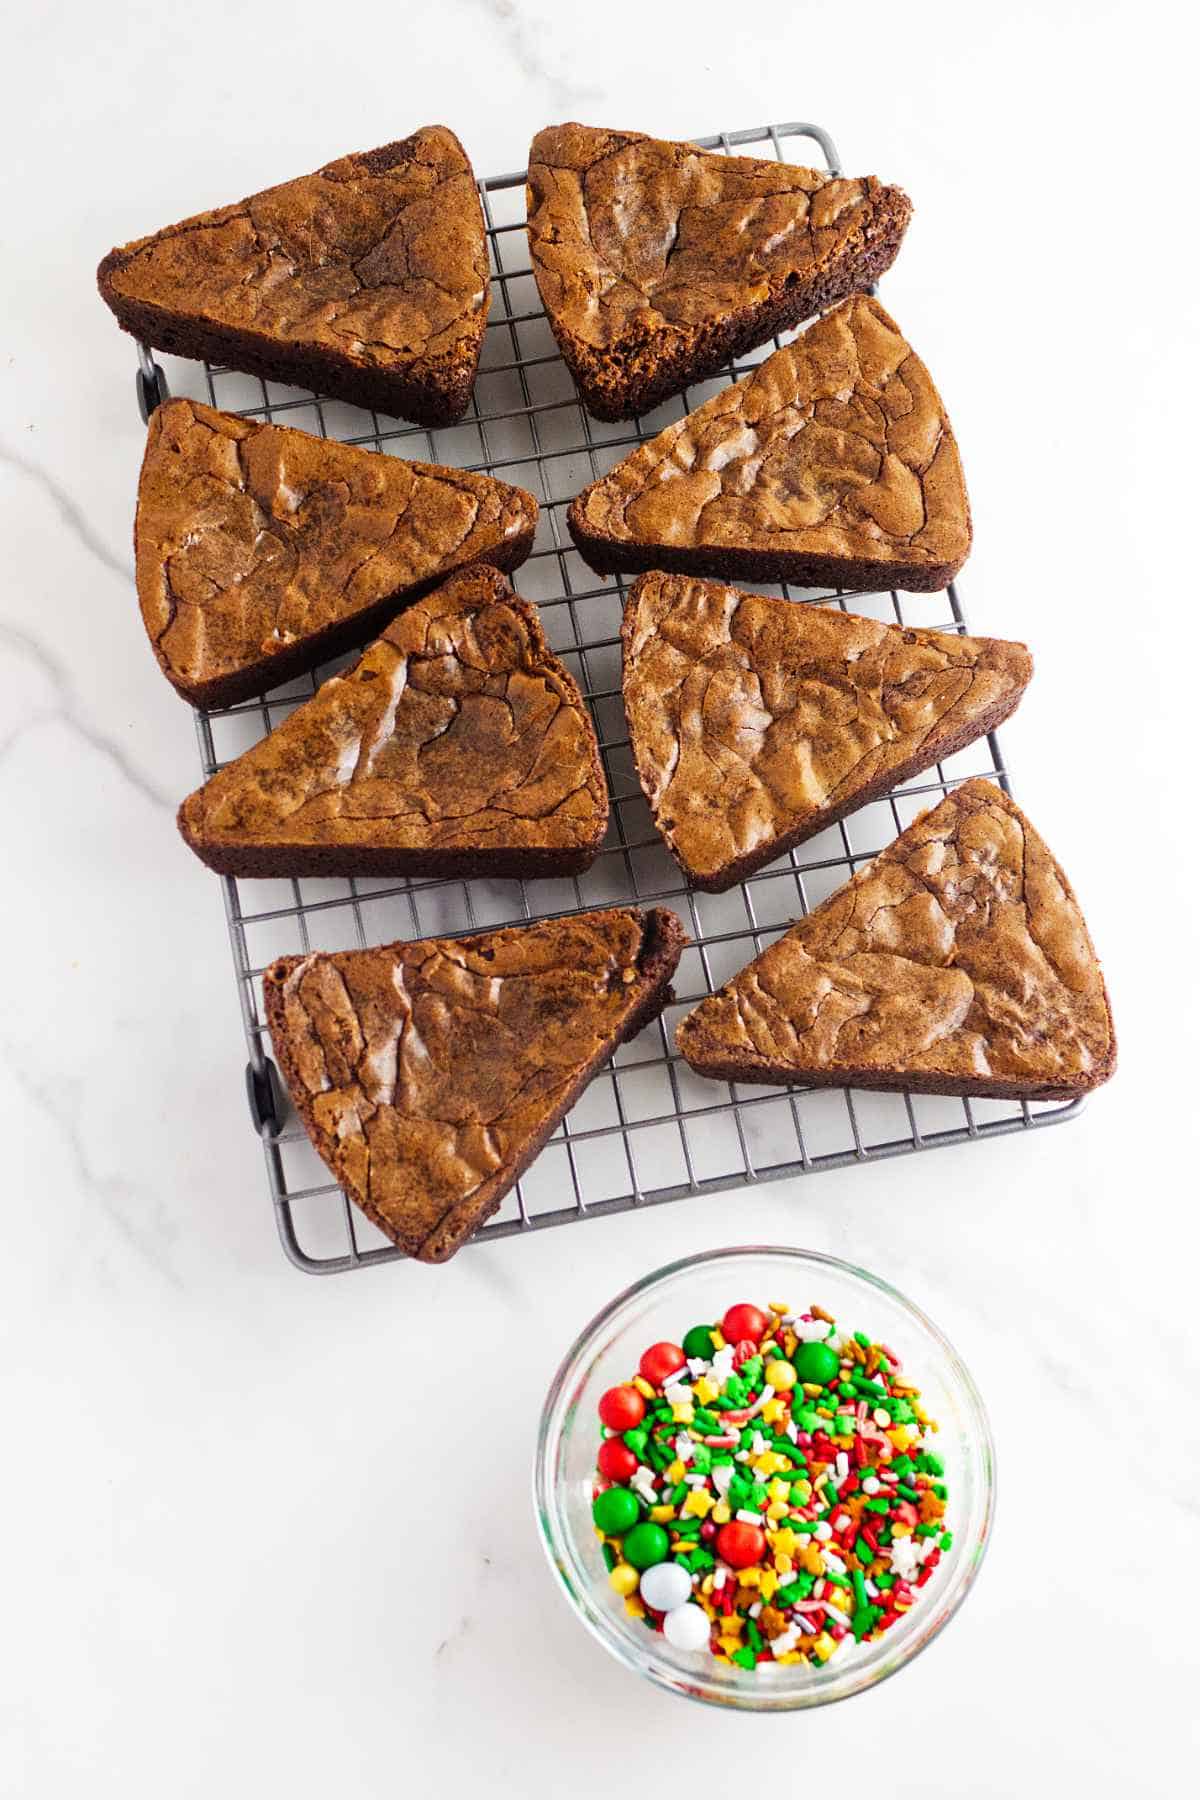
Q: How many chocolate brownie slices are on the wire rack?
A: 8